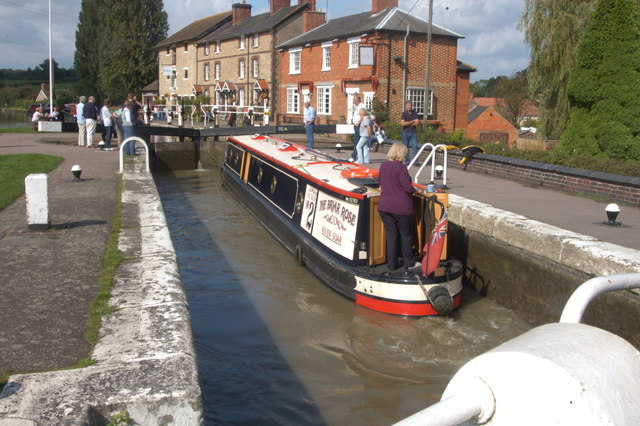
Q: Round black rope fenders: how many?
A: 1